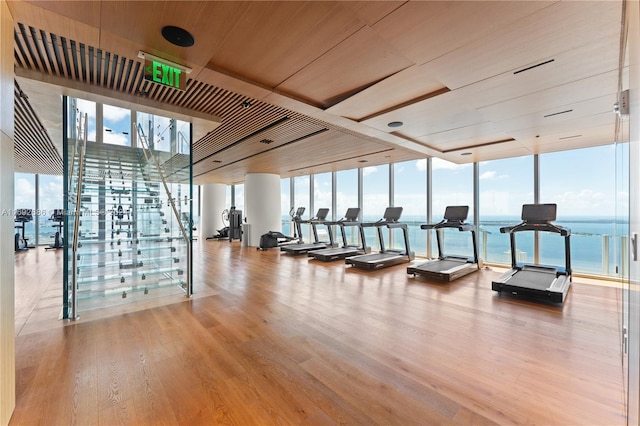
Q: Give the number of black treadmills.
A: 5